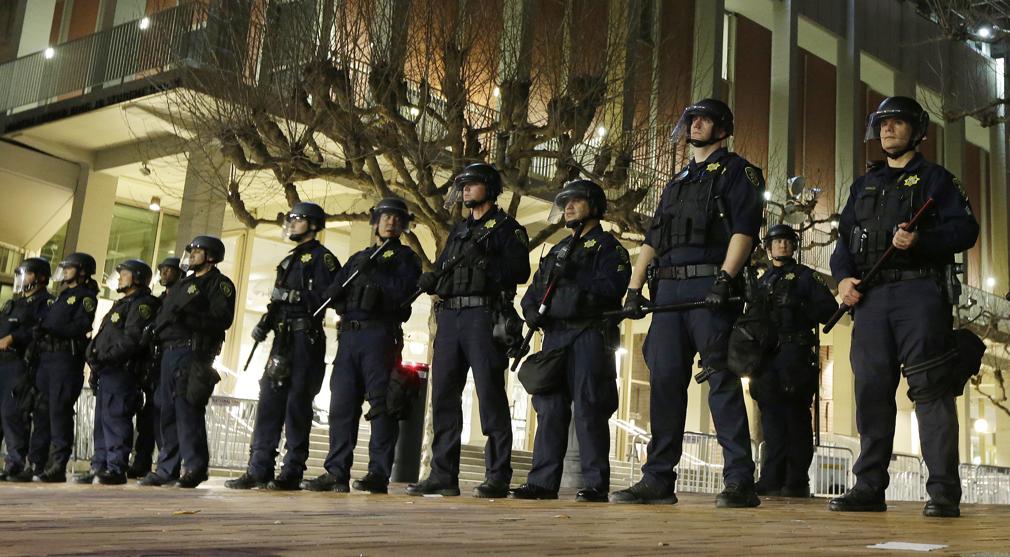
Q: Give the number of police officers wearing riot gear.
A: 12